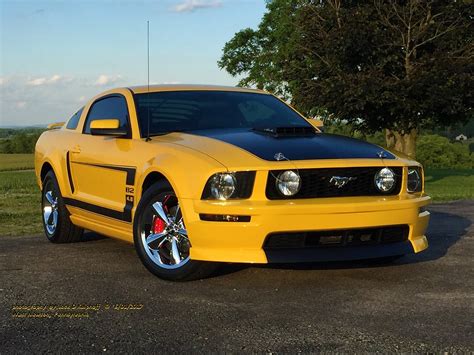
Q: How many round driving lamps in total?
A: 2